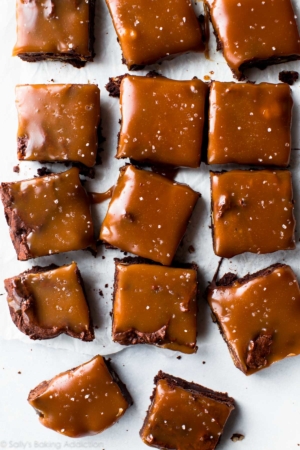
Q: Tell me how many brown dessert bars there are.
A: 14